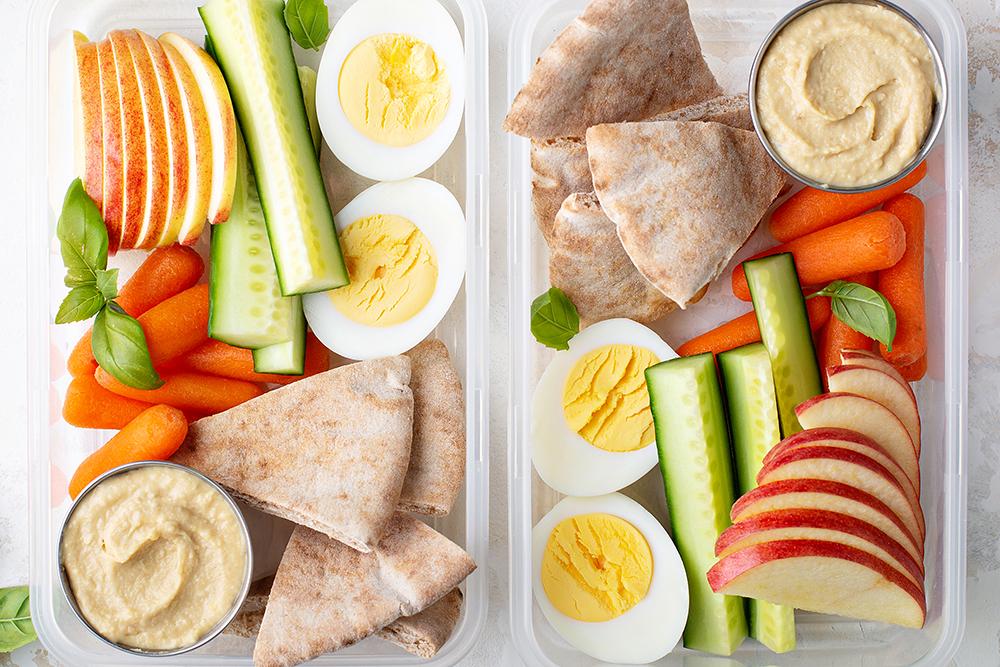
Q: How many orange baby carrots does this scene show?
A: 12